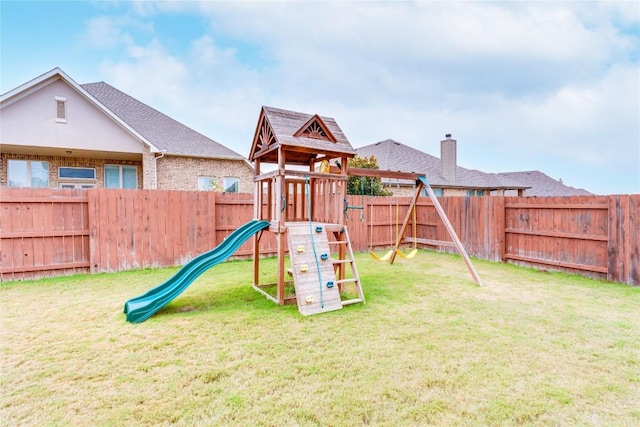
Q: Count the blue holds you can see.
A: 3